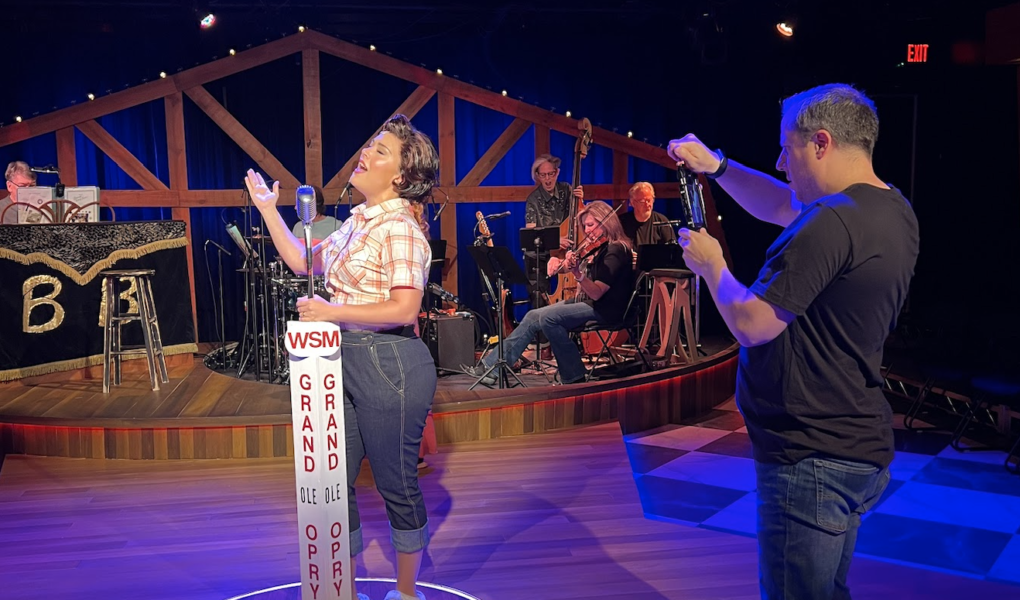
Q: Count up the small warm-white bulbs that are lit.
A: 10